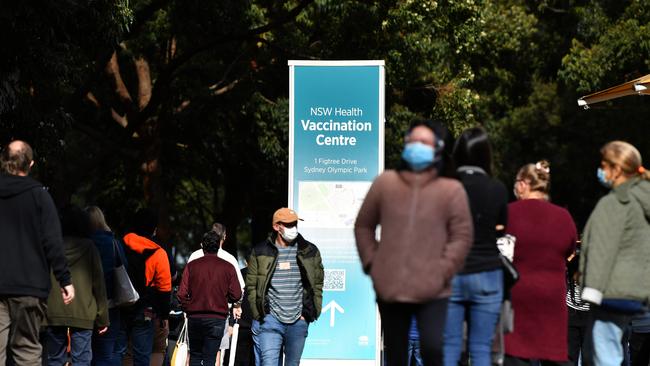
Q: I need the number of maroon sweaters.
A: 2